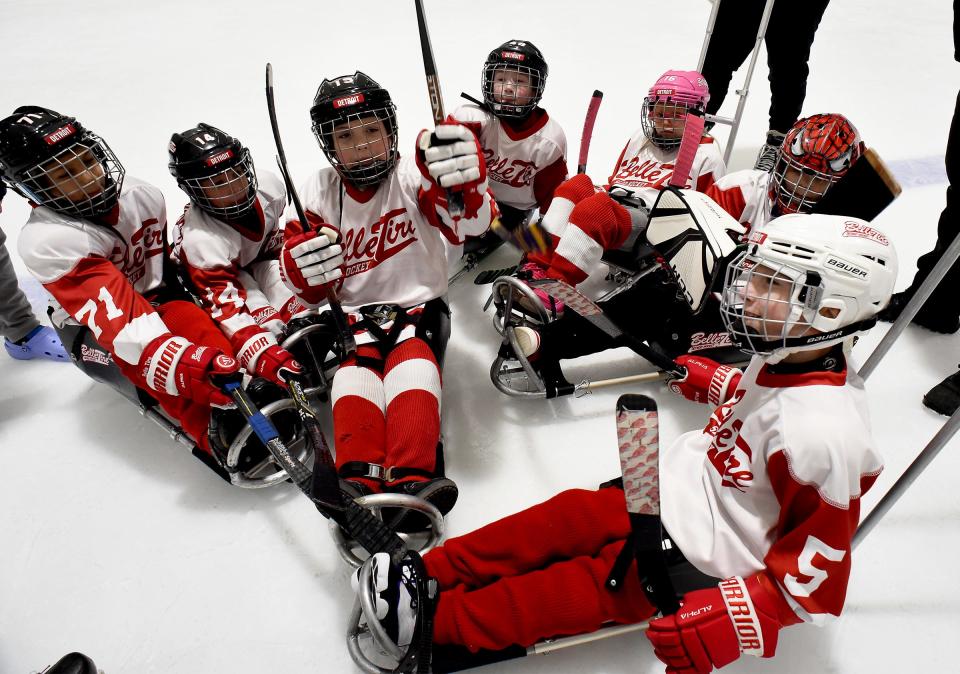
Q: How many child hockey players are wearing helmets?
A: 7